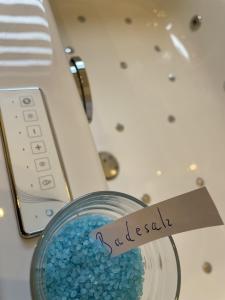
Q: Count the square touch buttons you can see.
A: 6